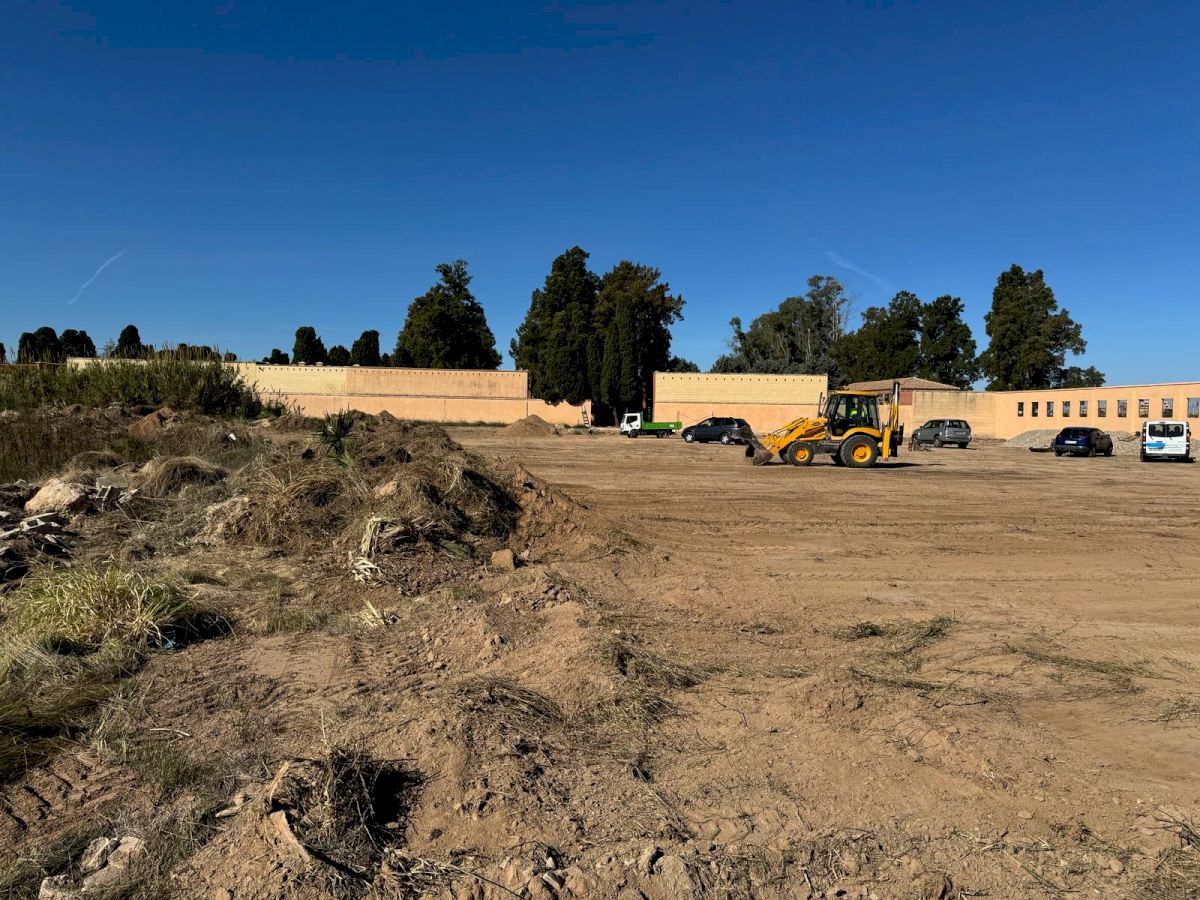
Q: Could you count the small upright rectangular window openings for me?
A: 10